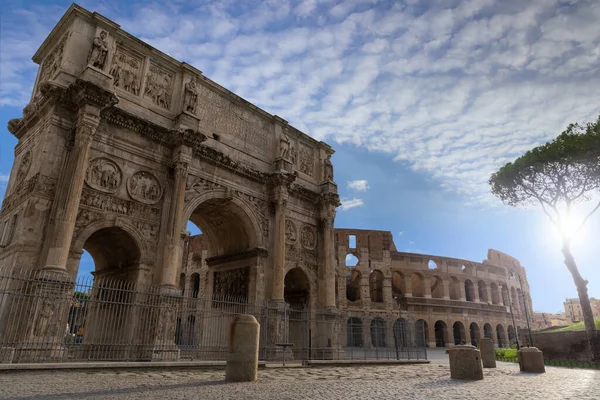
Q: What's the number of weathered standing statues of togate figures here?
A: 4